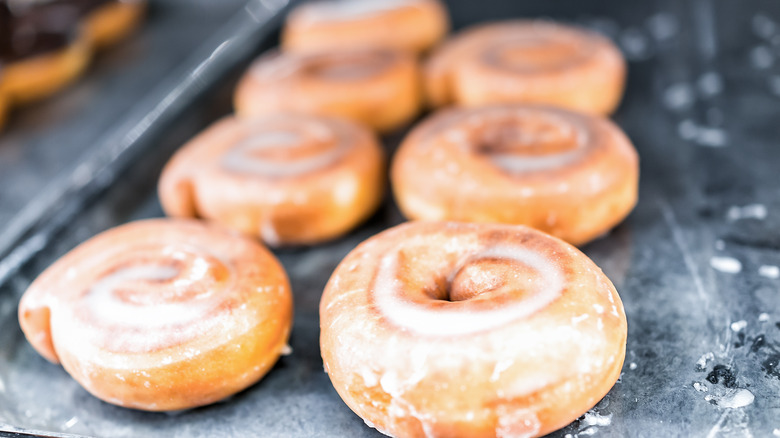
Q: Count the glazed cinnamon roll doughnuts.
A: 7